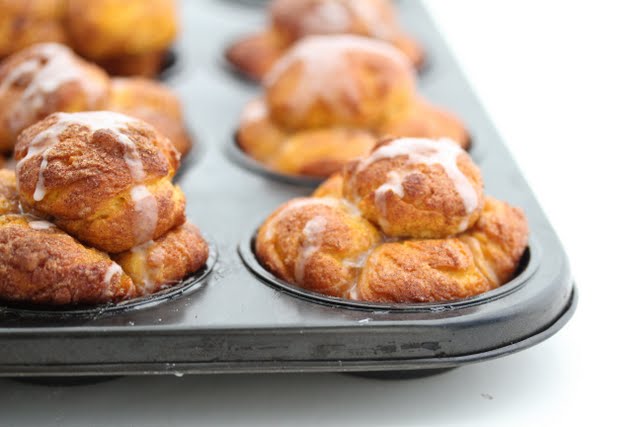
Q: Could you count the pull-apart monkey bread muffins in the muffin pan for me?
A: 6